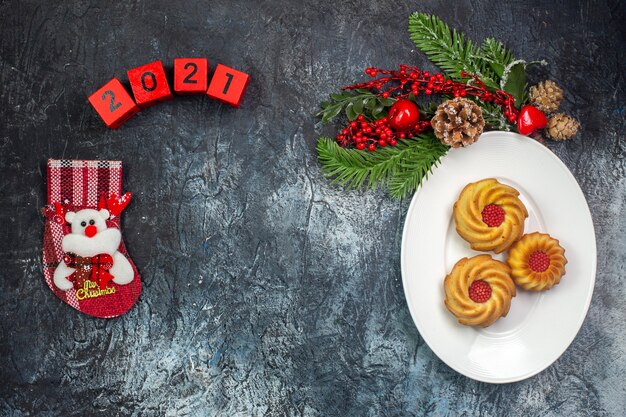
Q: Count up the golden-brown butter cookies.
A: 3